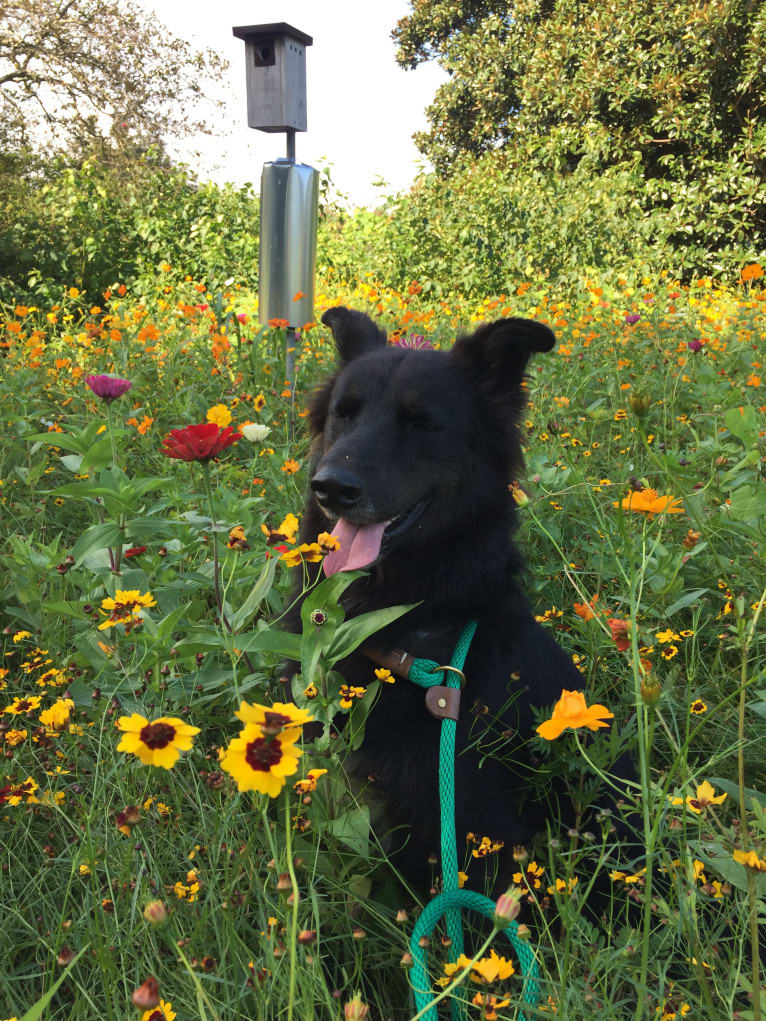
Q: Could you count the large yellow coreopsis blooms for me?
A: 3